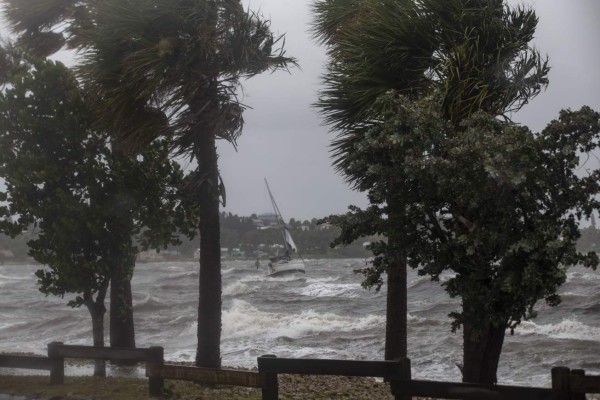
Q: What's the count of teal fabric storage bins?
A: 0